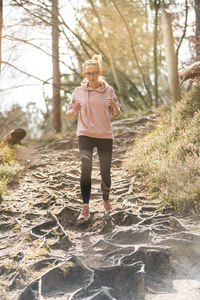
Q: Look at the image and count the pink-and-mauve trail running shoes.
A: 2